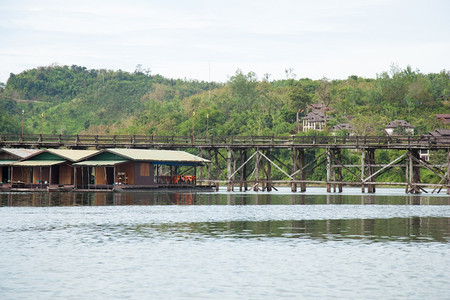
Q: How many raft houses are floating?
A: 3